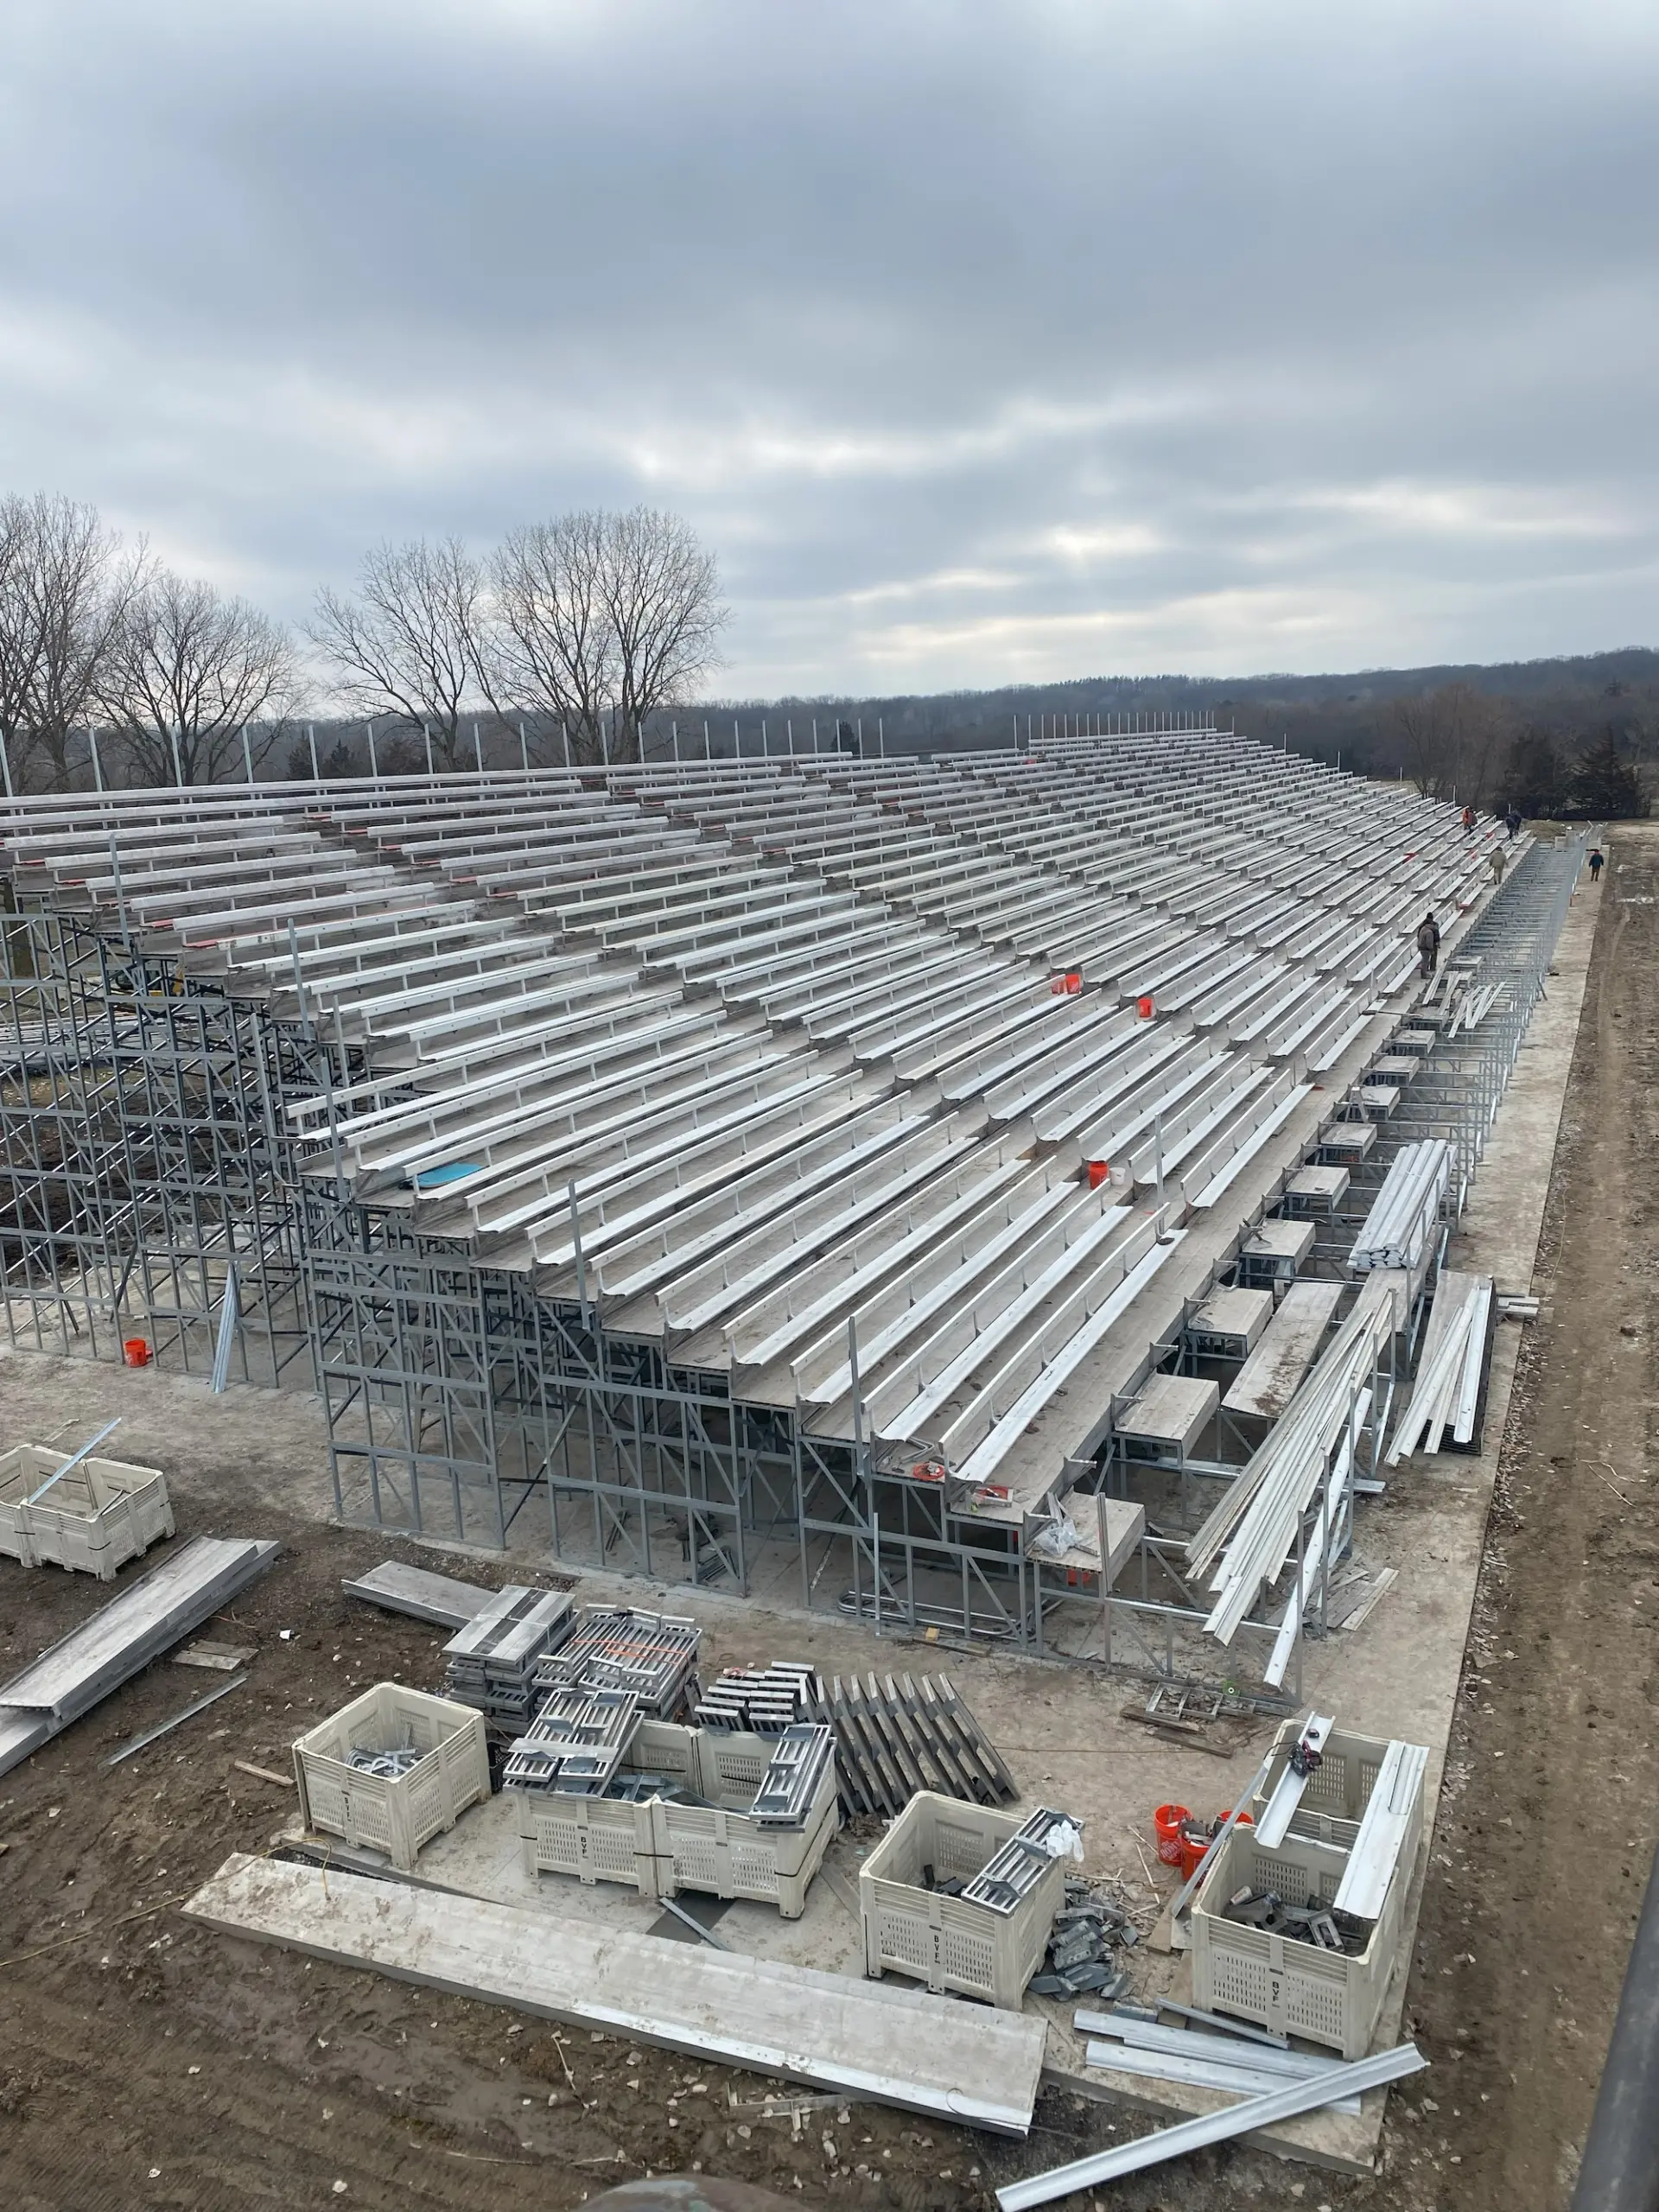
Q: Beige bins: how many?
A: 8